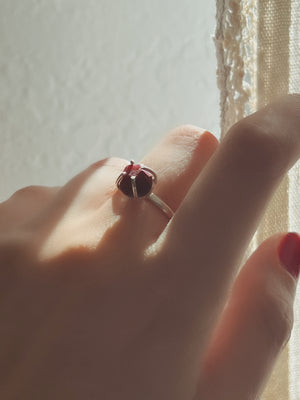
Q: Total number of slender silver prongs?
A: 4